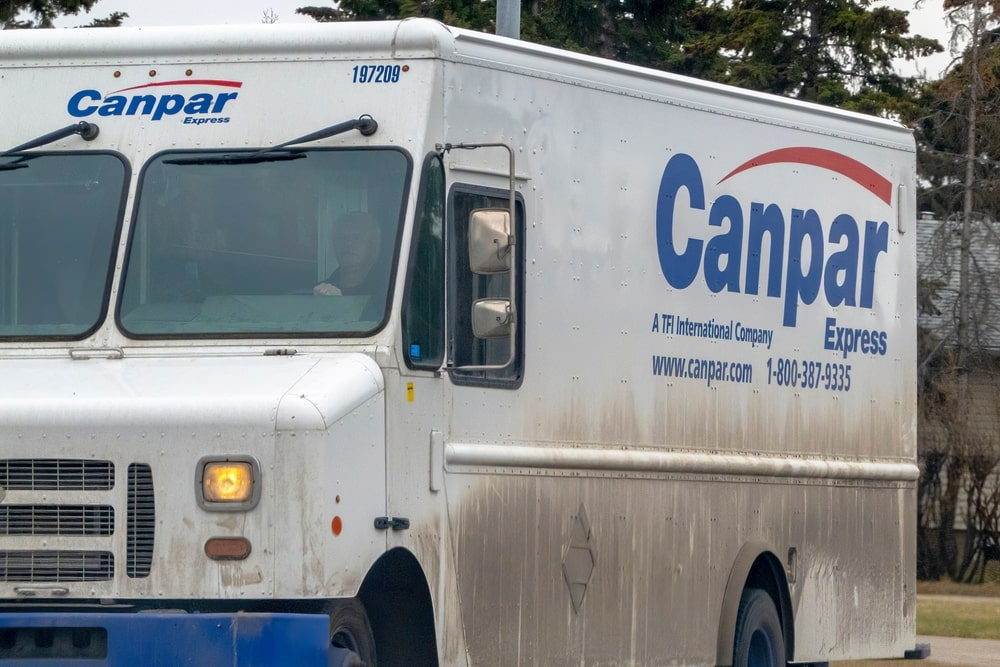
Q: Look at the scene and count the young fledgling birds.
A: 0